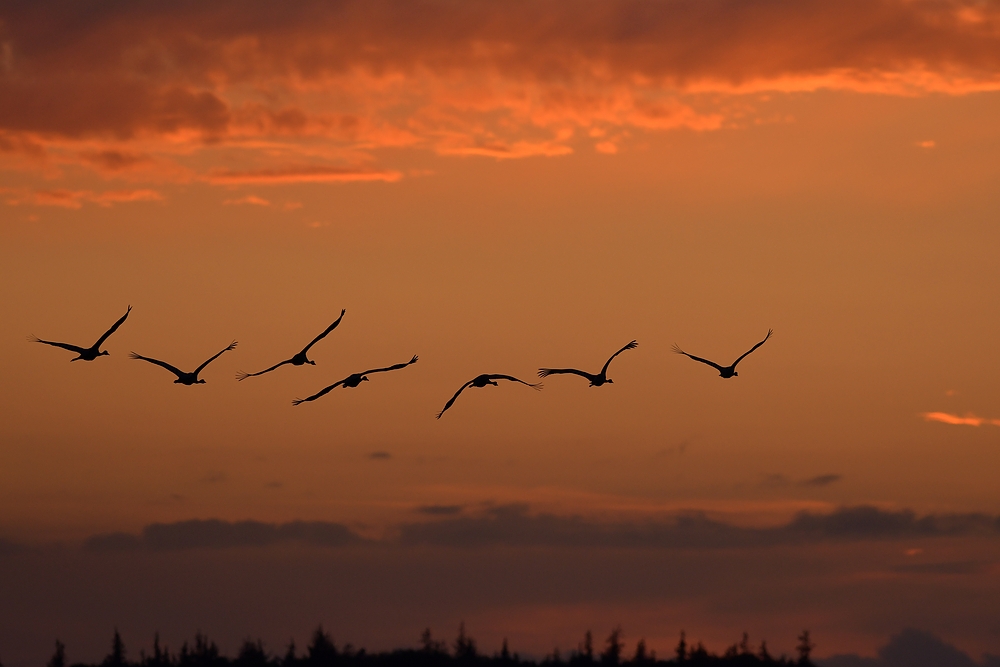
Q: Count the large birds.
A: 7